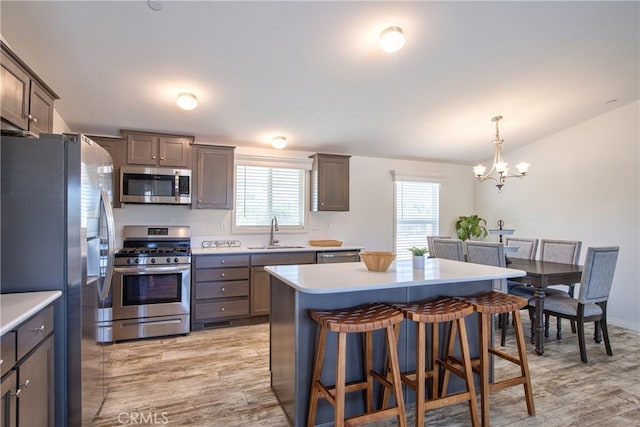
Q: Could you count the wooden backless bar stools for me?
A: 3